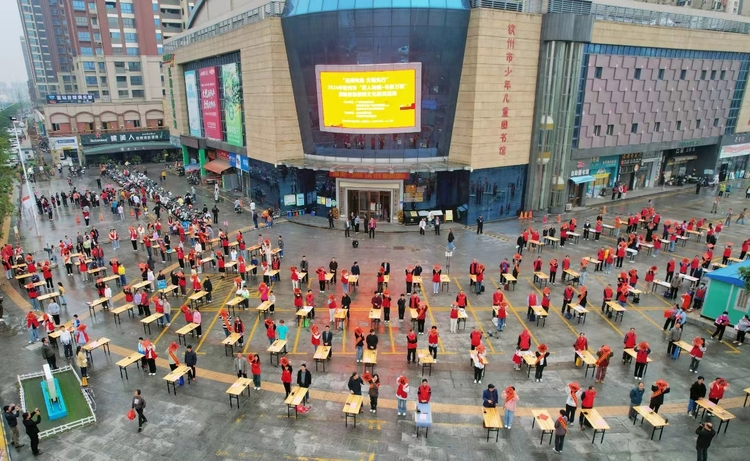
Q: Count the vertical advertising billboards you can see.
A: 3